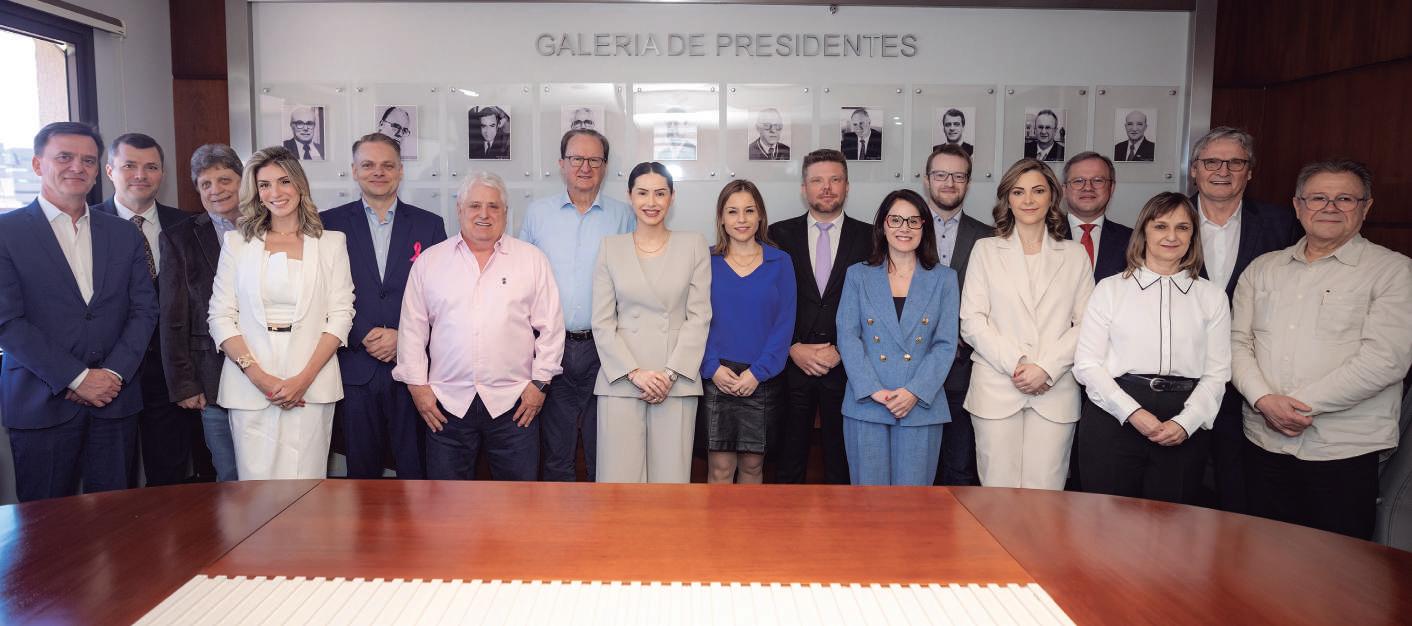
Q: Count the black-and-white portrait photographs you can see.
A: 10